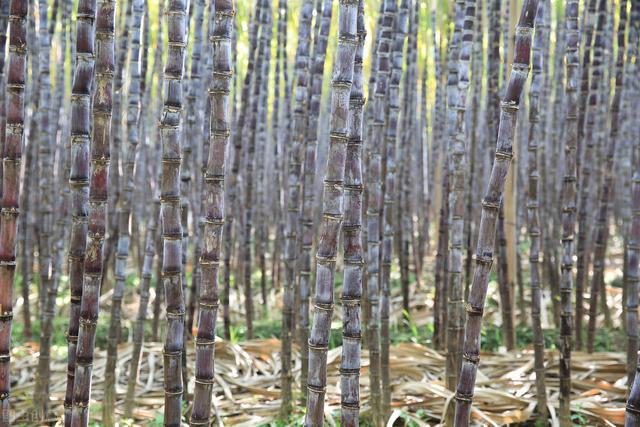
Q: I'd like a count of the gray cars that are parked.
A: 0